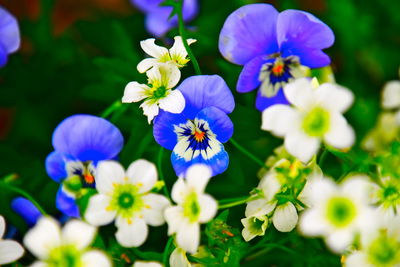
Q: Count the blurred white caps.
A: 0